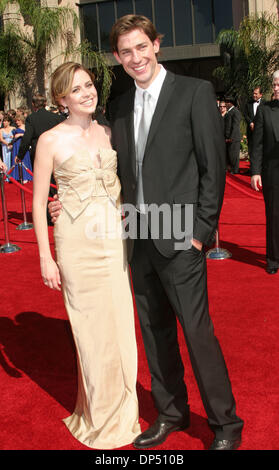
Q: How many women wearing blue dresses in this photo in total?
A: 2